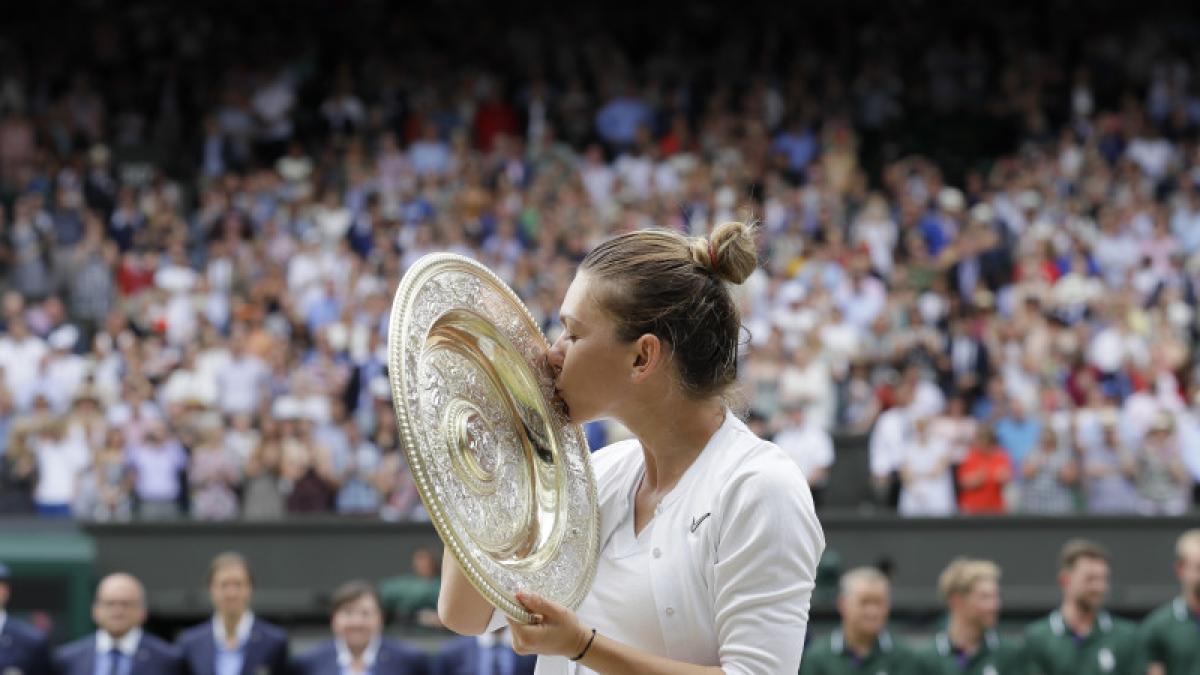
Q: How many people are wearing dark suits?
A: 5